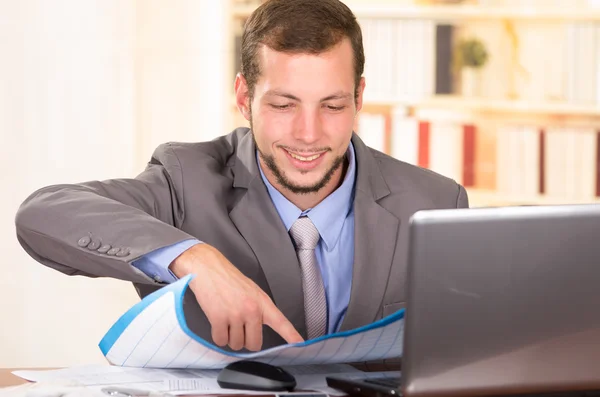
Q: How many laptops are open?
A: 1